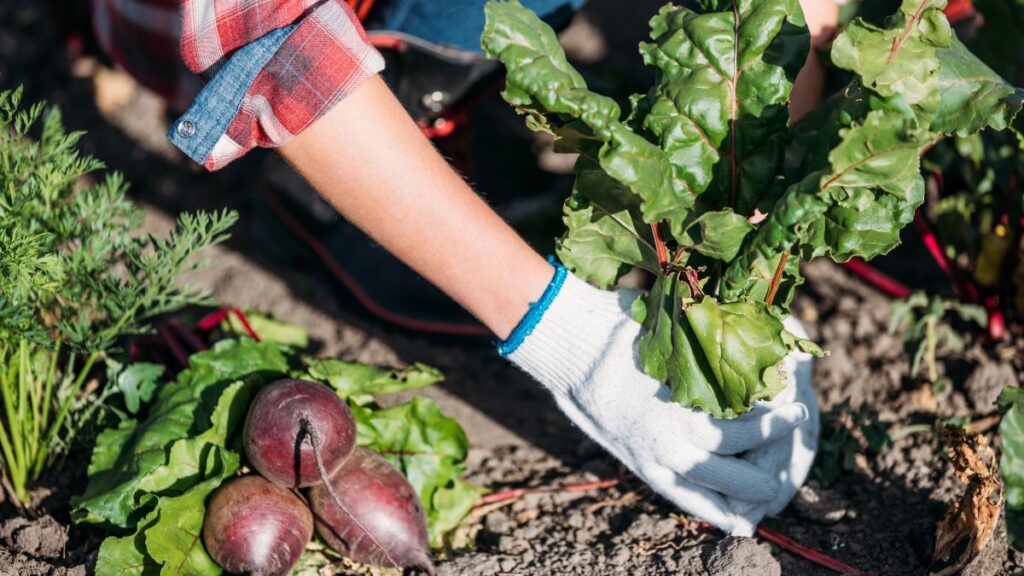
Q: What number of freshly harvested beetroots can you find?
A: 3